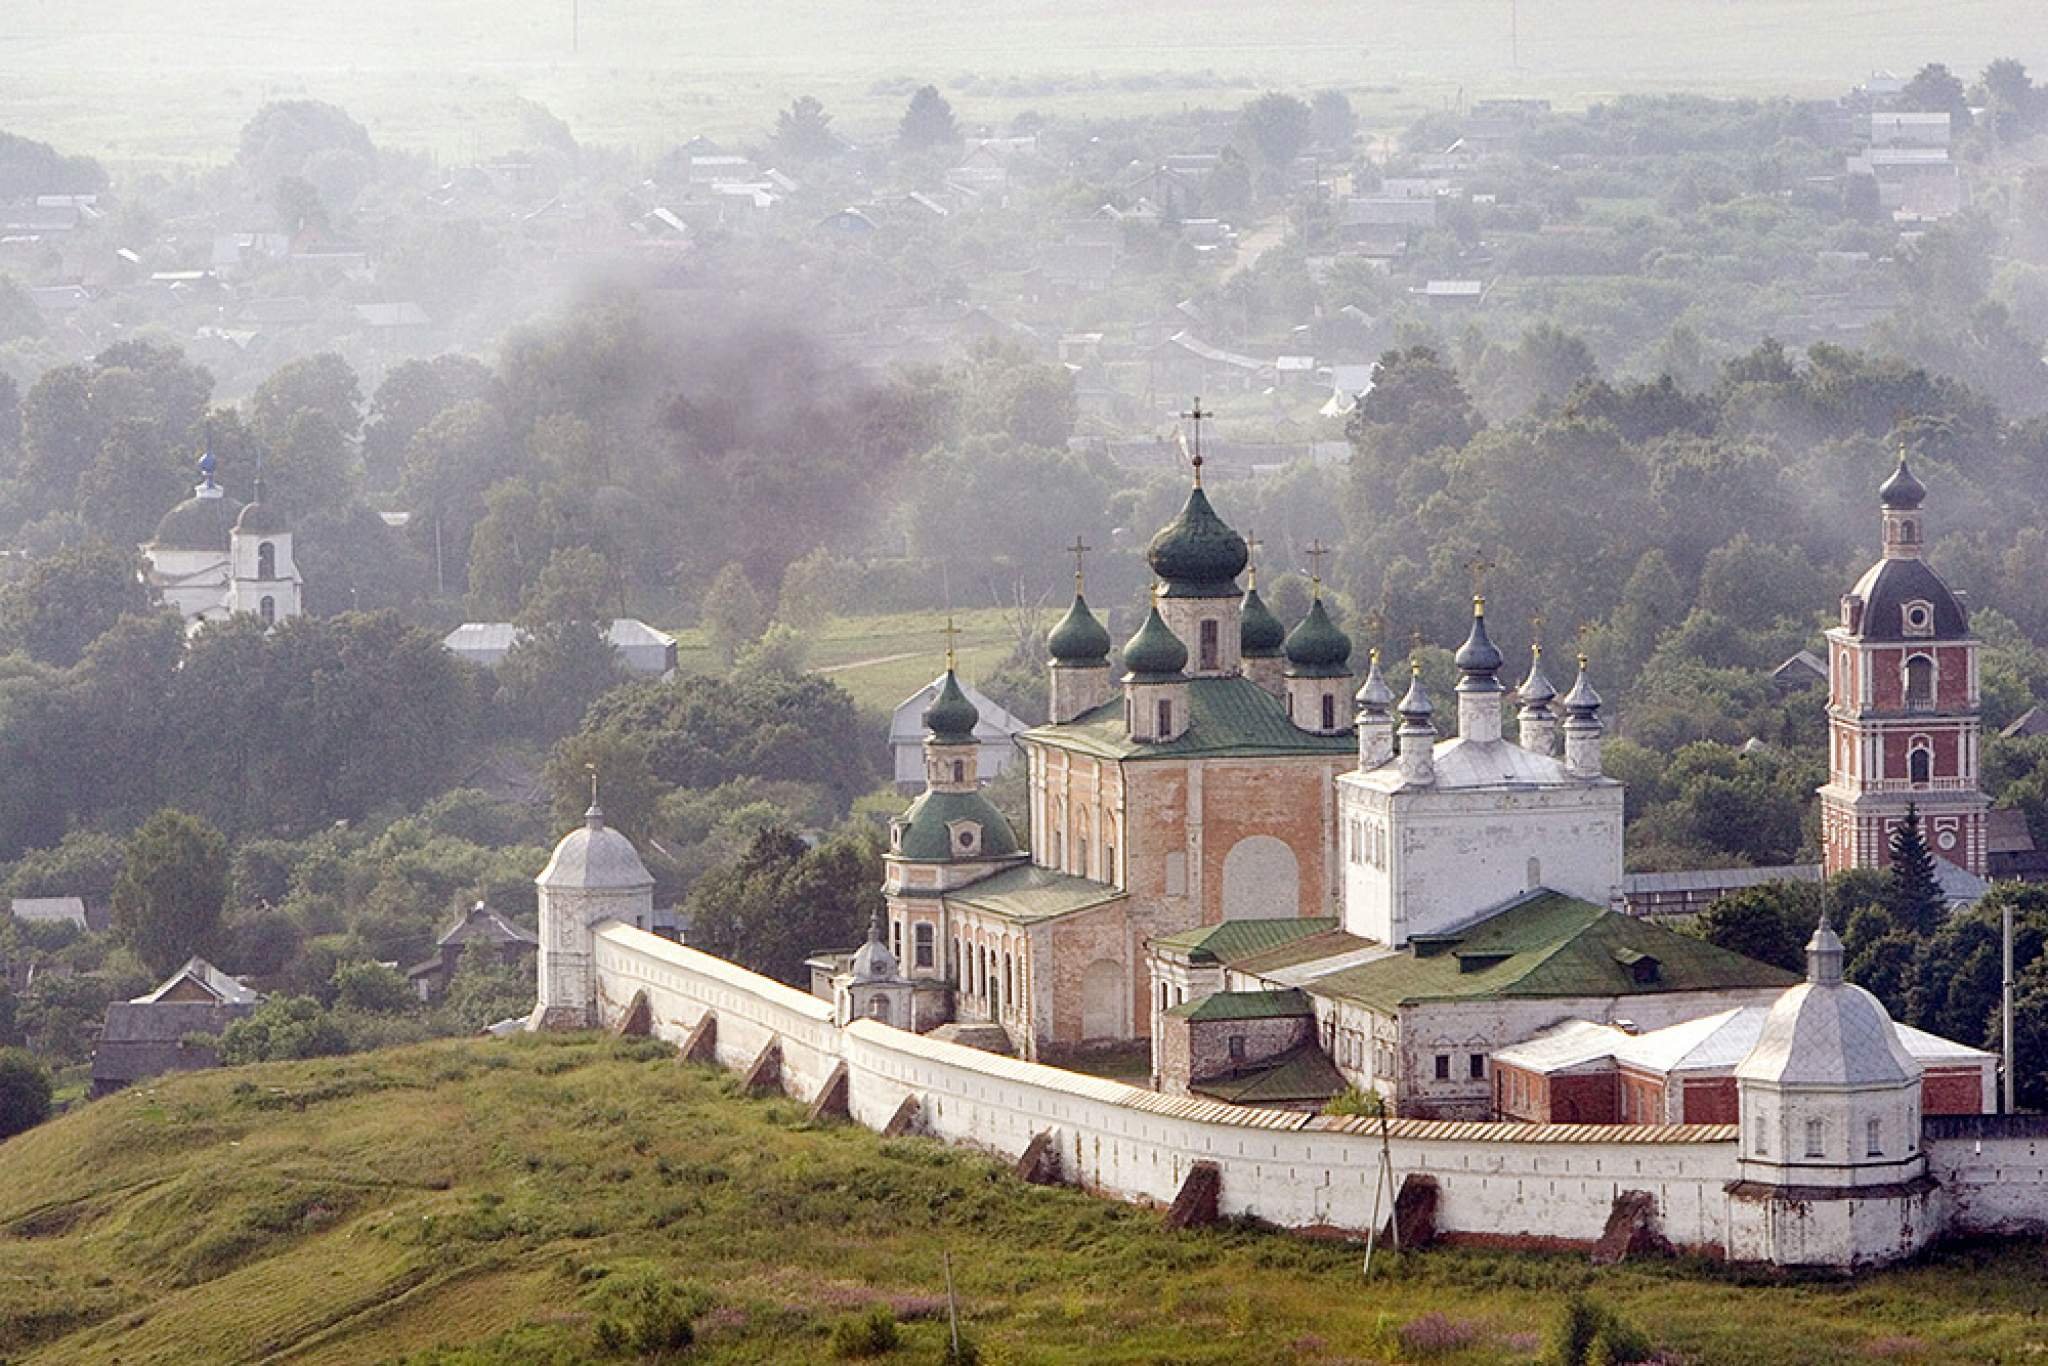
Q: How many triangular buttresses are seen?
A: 9